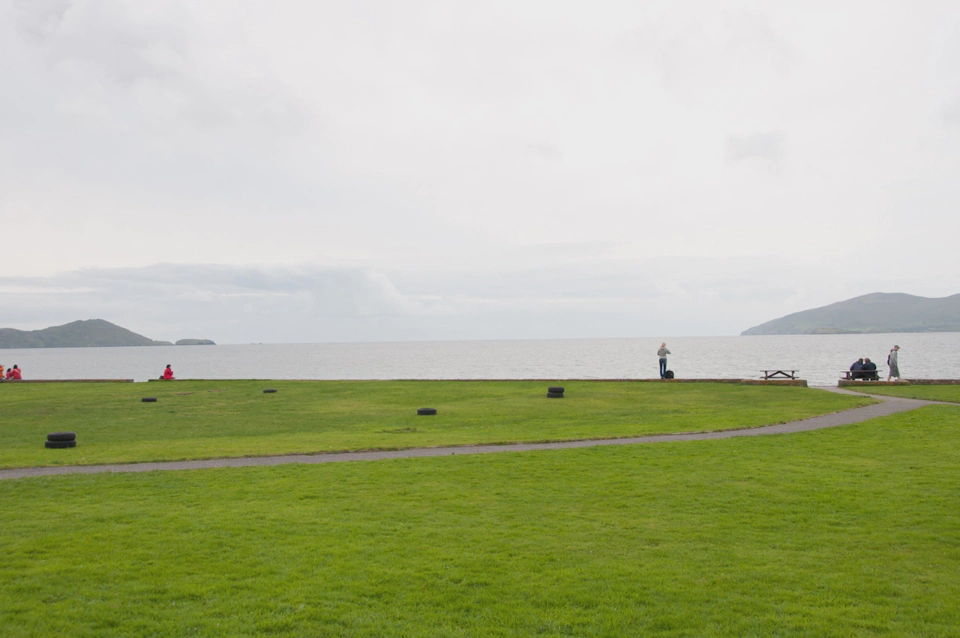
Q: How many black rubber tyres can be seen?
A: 7